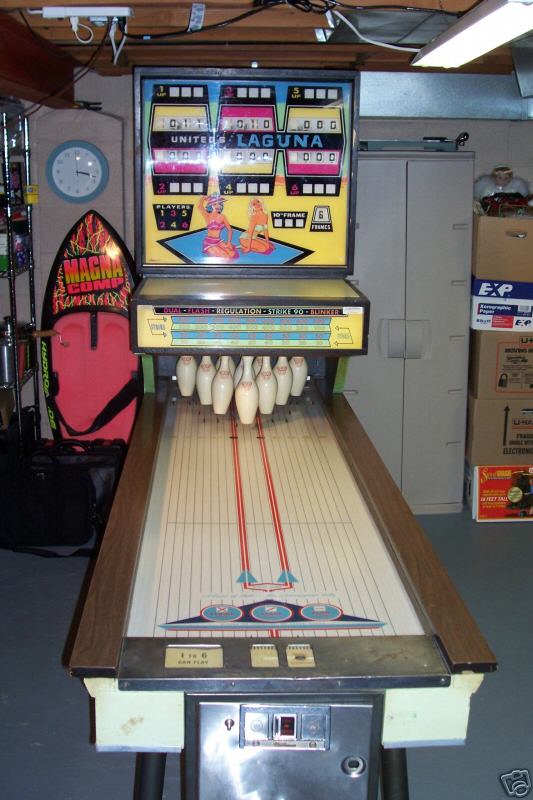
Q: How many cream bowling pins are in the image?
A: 10